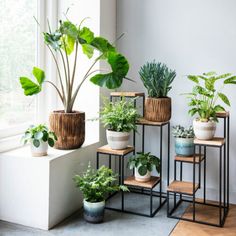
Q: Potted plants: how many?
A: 8